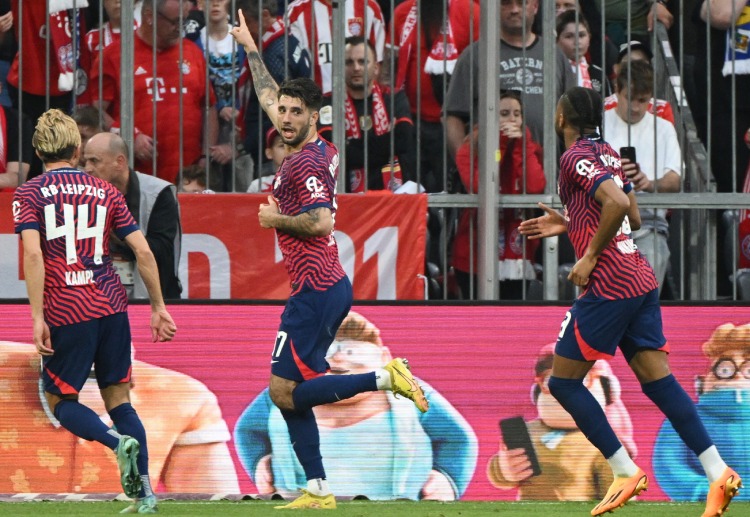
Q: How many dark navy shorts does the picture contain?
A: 3